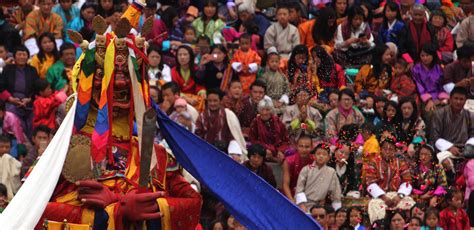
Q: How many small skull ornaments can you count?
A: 5